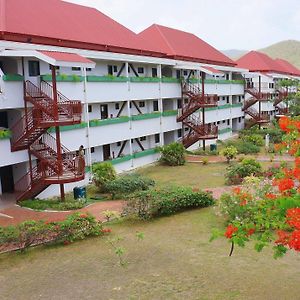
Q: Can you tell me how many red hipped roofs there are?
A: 4